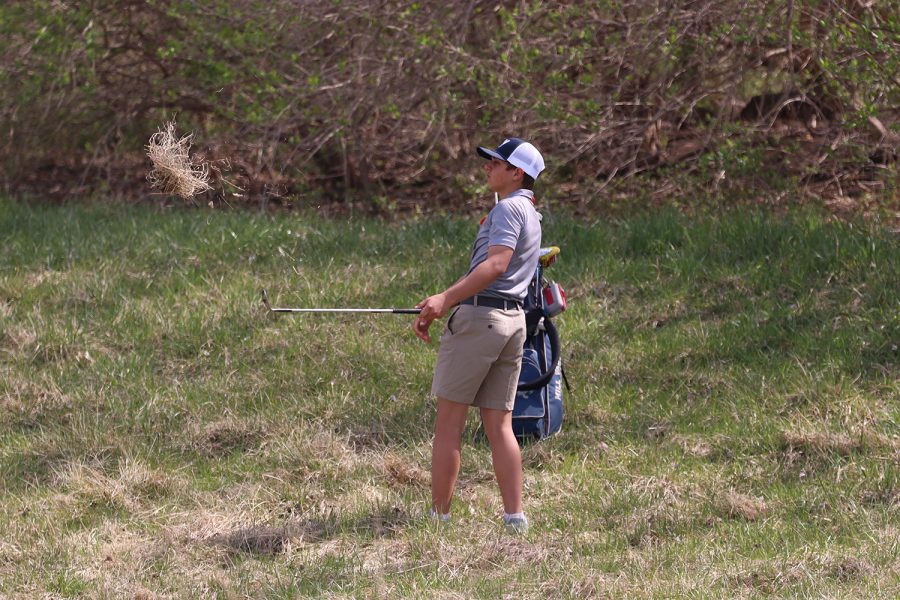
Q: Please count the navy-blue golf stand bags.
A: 1